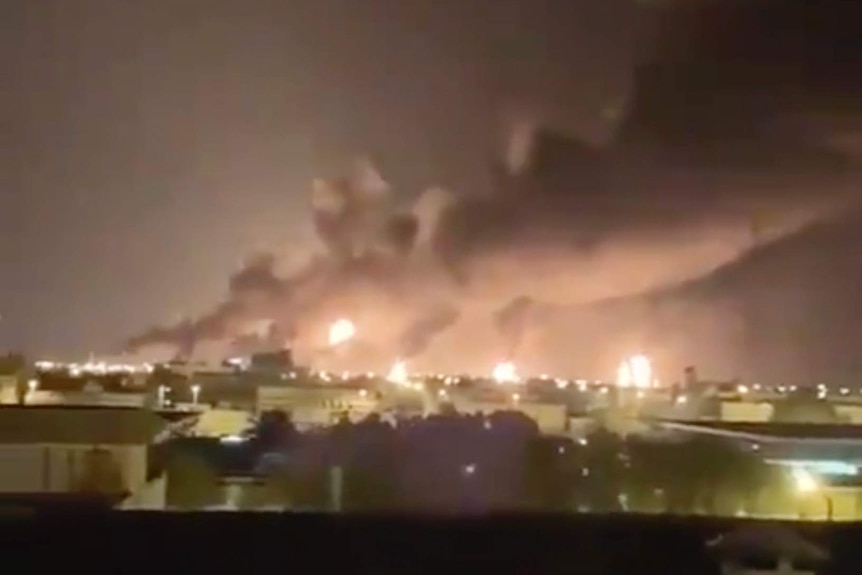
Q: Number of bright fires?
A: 4